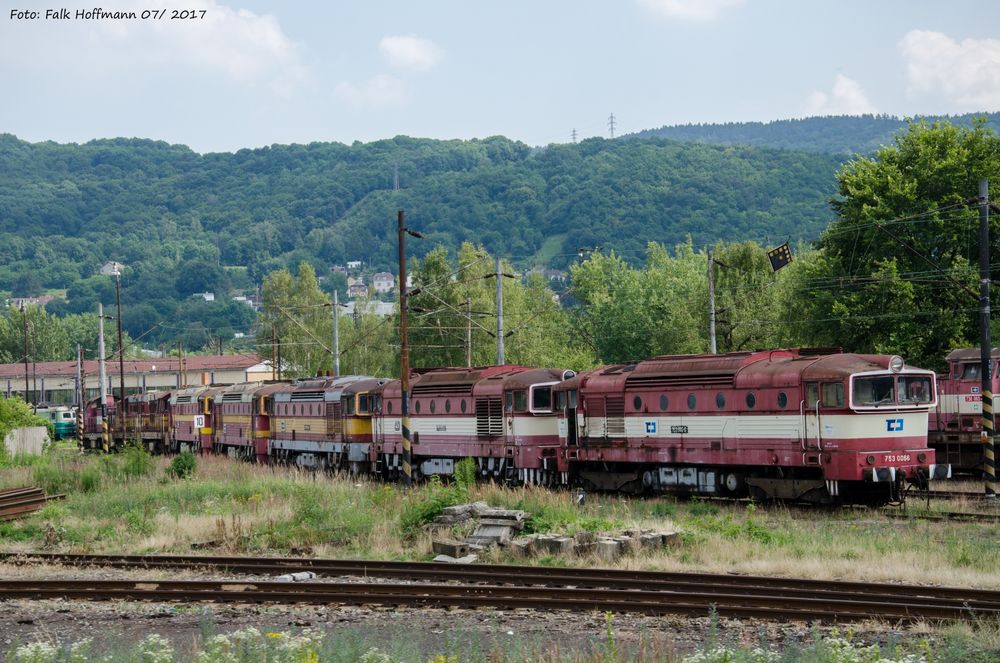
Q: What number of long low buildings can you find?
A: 1